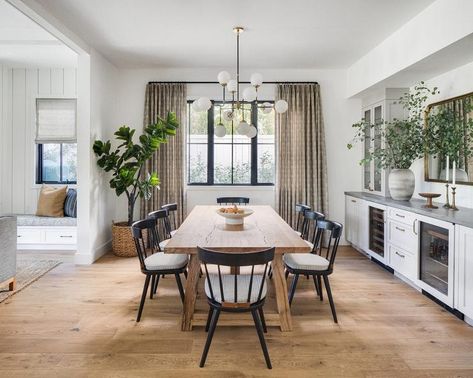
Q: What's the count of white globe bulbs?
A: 12